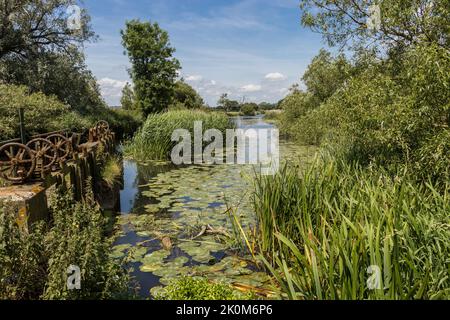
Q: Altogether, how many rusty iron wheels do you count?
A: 4